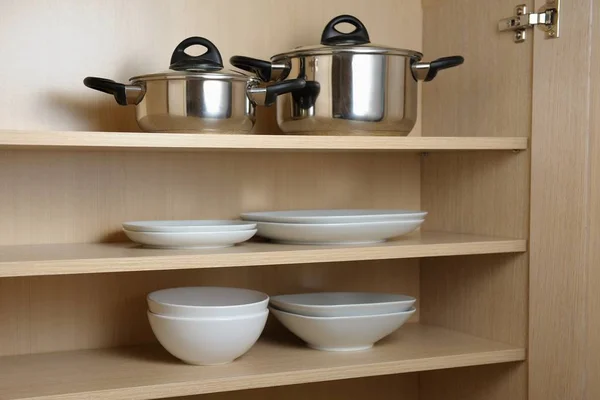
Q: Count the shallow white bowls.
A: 2